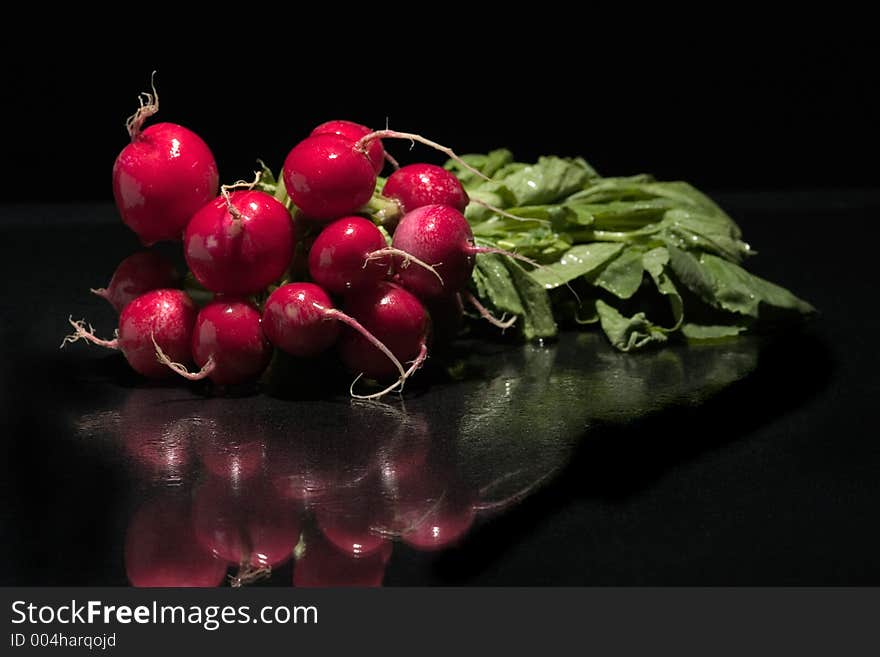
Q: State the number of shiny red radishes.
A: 12